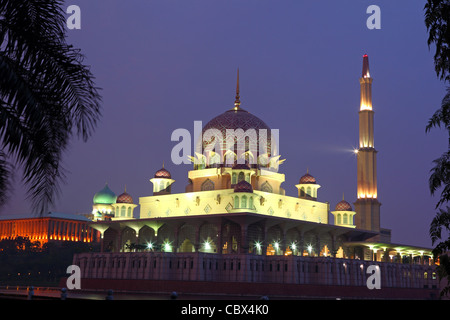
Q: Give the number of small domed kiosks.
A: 6